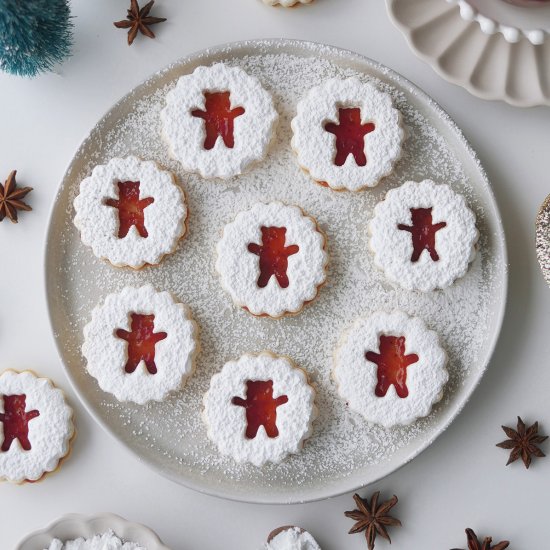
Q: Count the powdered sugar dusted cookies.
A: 9